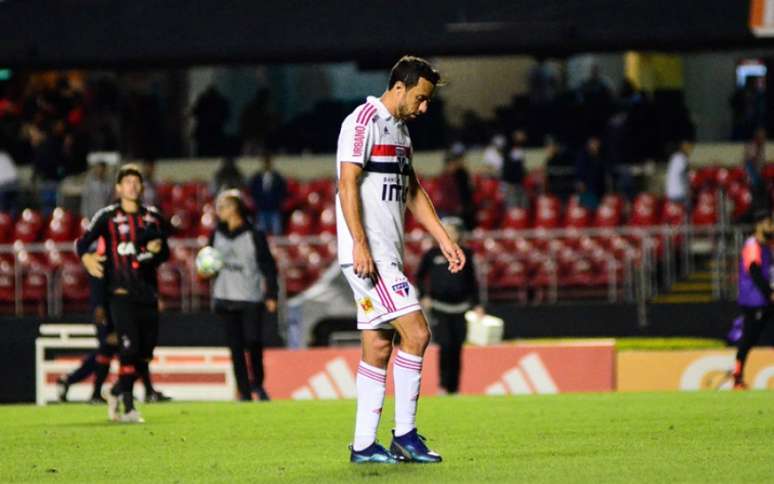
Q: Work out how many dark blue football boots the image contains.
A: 2